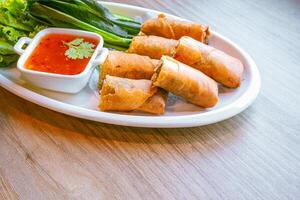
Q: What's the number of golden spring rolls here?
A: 6